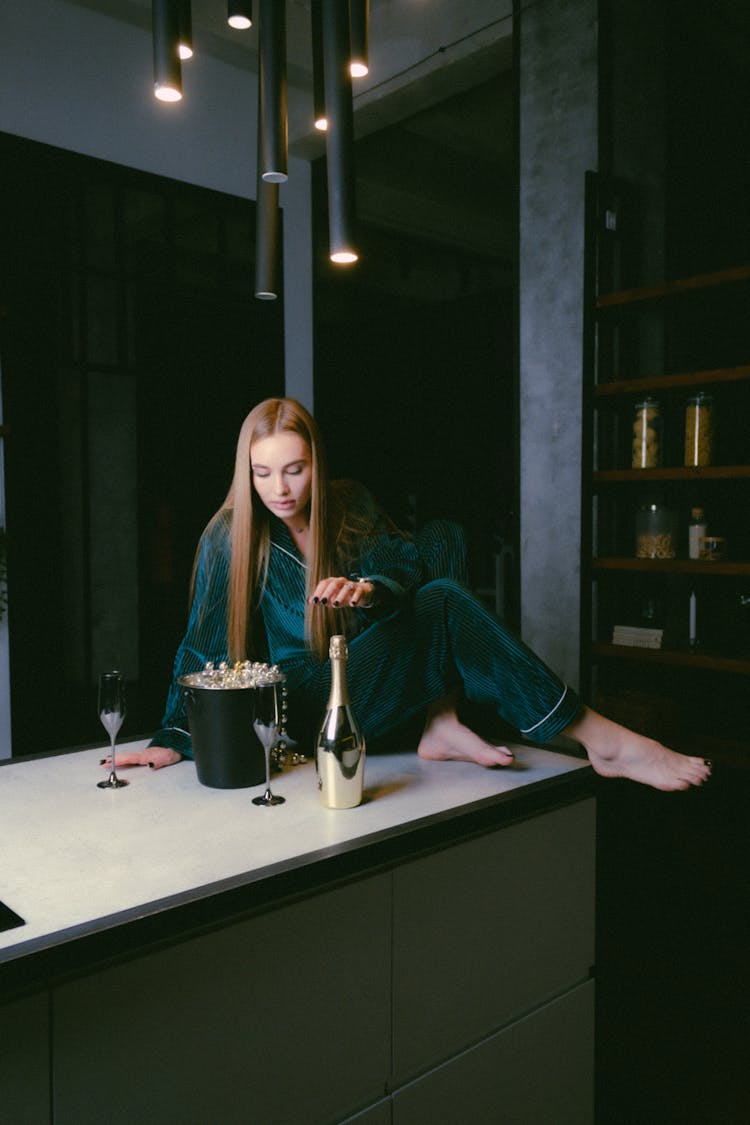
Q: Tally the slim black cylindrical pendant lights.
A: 8